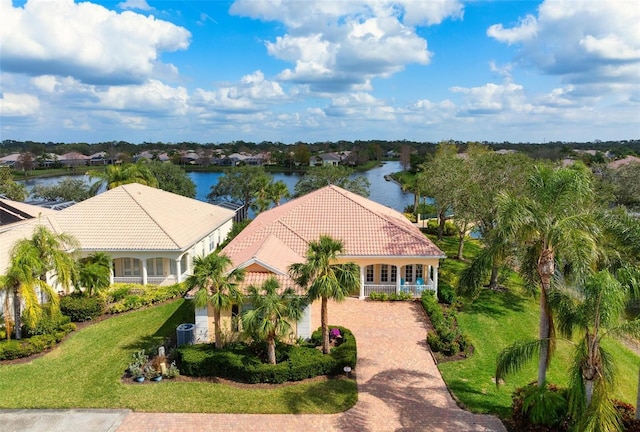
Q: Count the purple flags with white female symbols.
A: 0